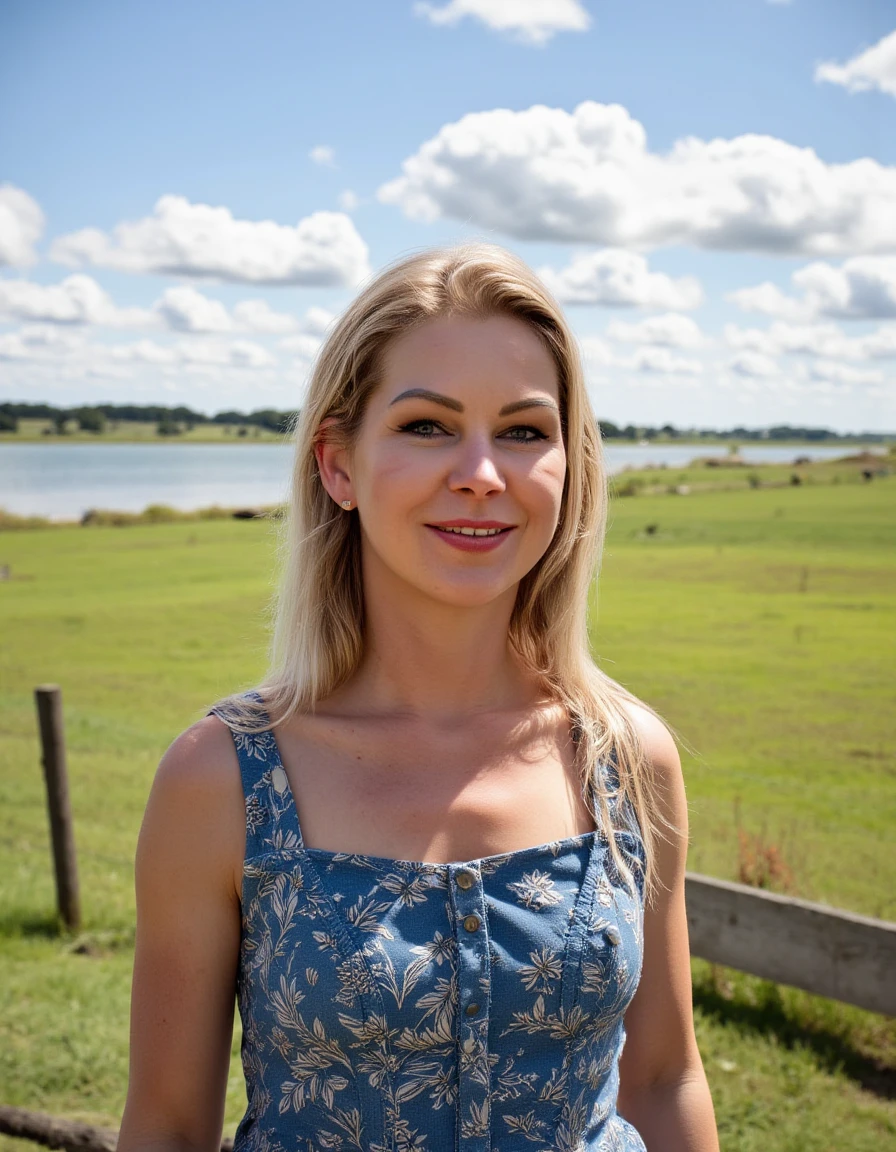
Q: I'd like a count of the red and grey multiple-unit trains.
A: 0